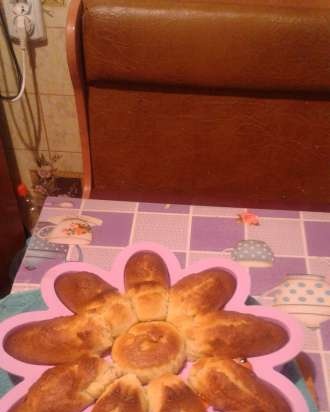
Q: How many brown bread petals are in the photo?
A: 9